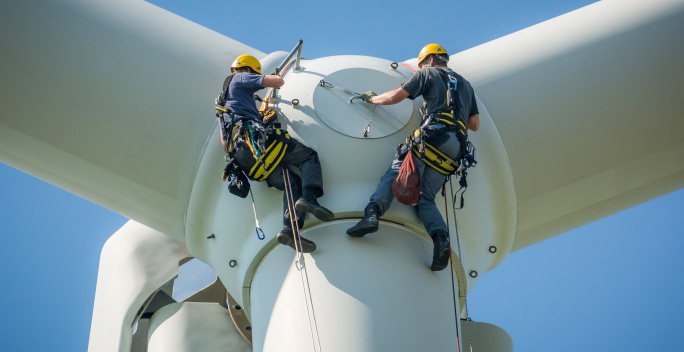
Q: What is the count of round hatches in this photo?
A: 1